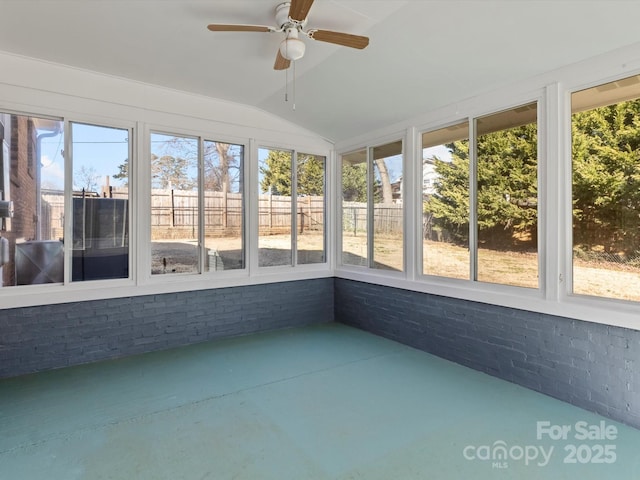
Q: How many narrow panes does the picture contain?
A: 11